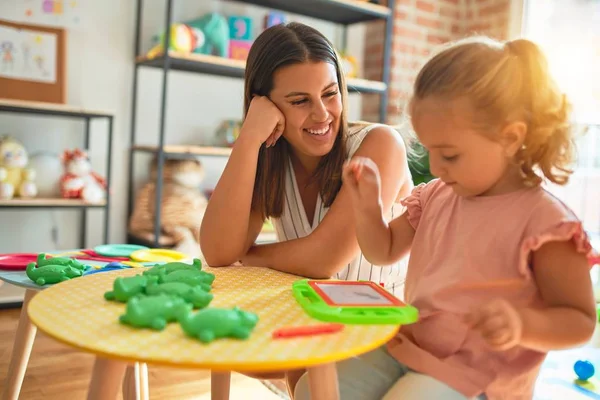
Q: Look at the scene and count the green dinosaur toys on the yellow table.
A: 6